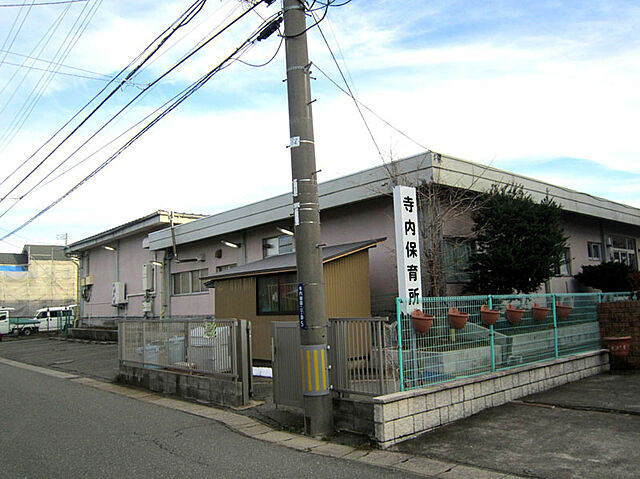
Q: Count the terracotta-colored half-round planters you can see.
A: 6